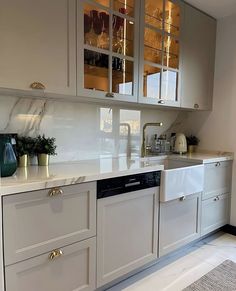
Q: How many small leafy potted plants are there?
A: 3